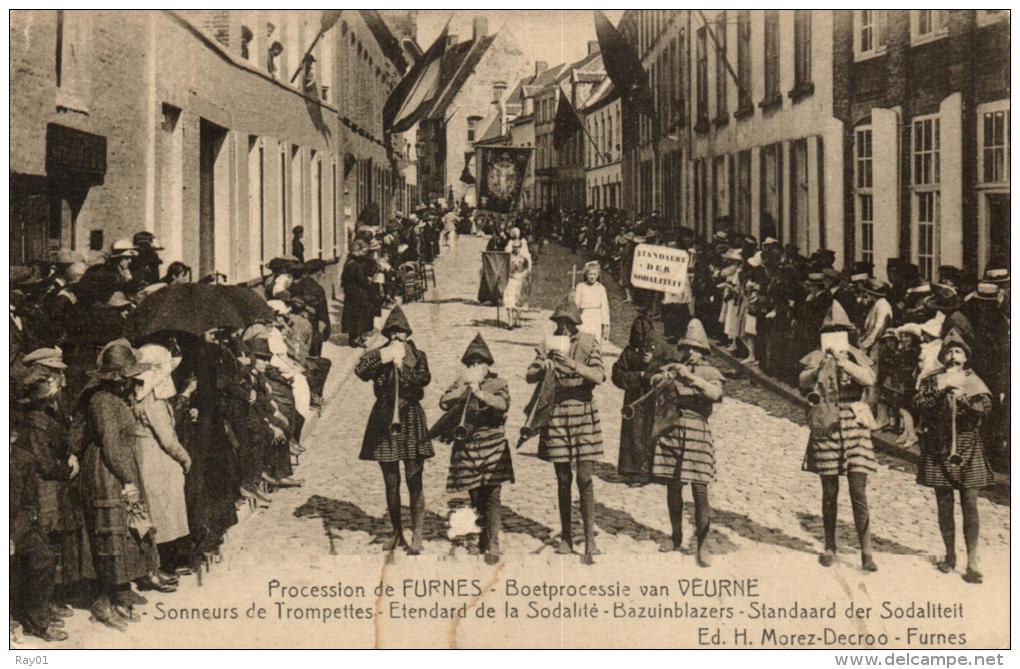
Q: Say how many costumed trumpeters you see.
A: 6